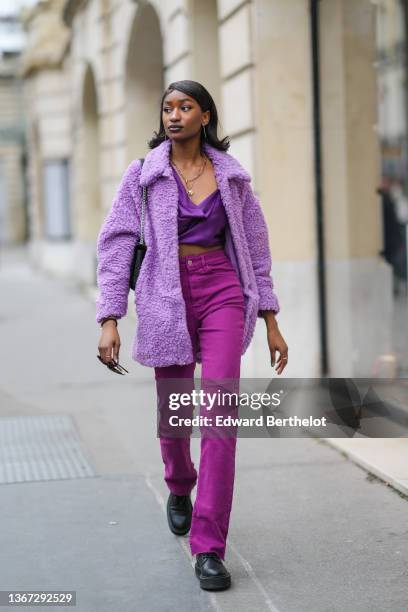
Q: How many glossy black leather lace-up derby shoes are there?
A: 2